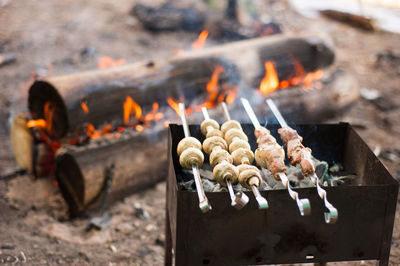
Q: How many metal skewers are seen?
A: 5